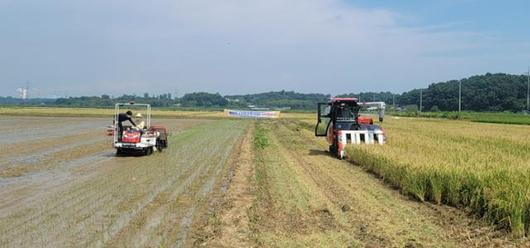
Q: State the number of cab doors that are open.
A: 1